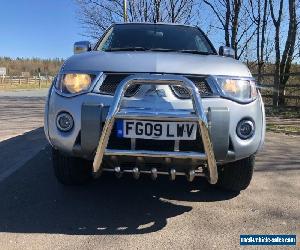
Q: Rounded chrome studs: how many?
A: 5